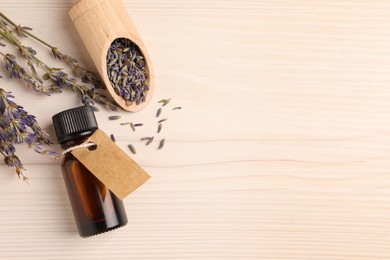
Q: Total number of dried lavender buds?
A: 15